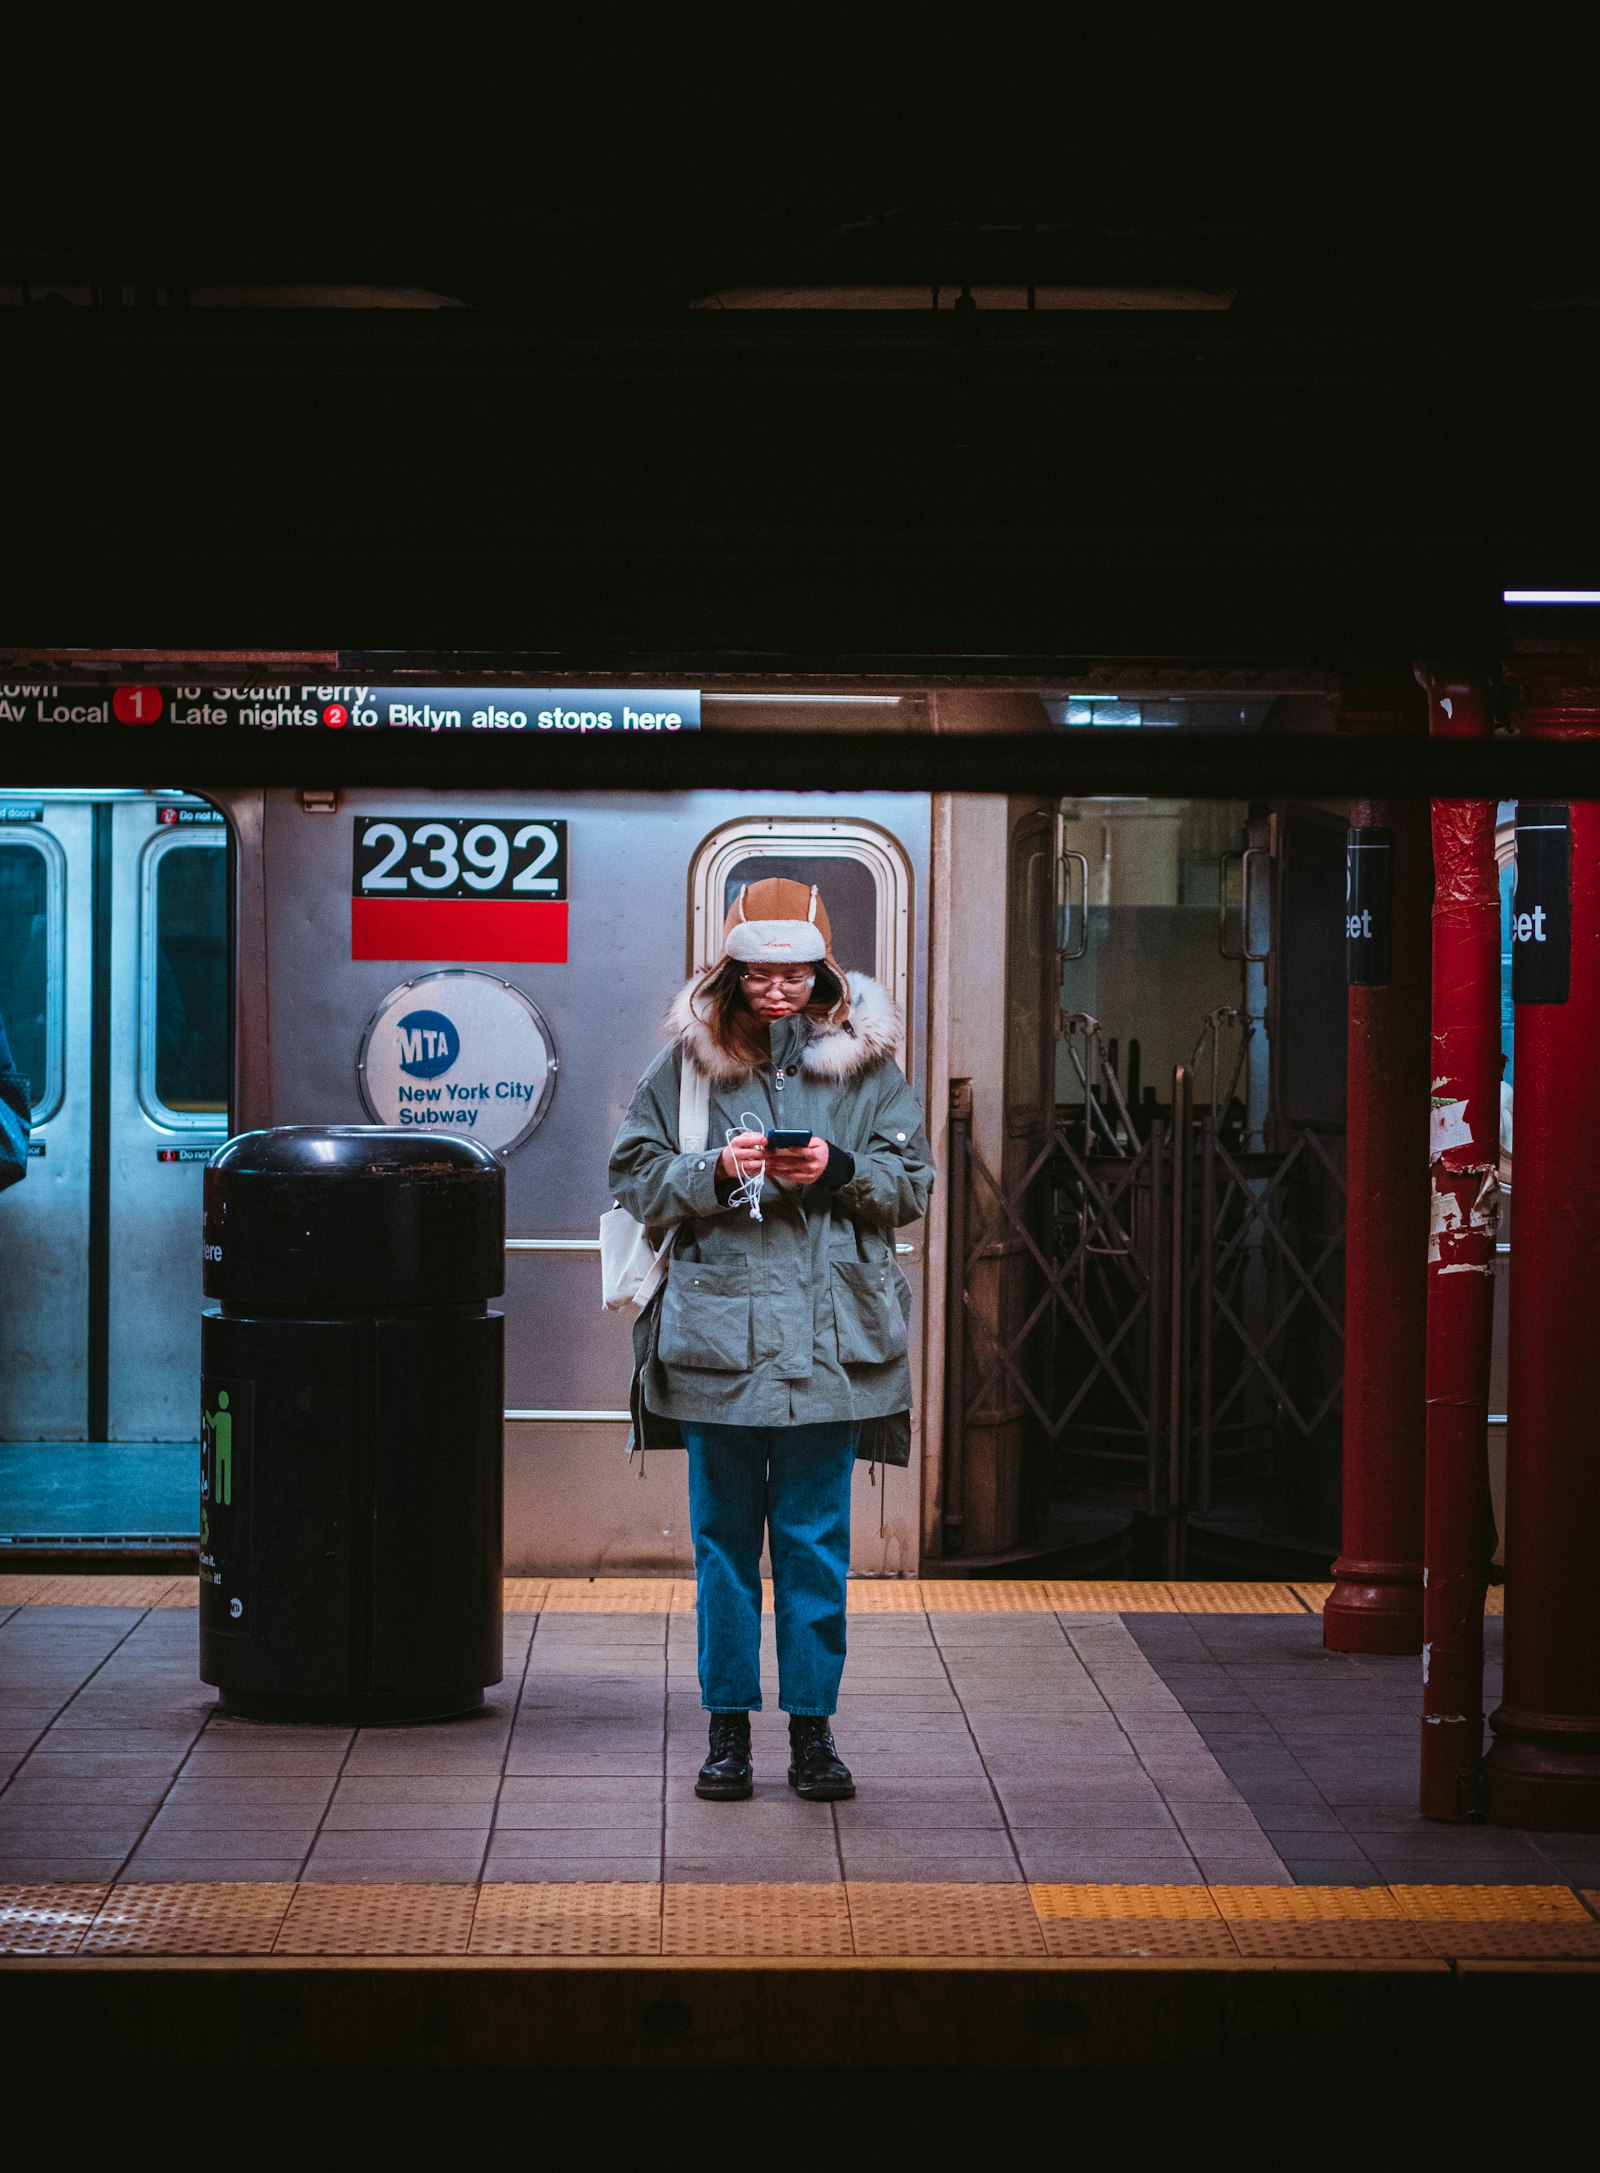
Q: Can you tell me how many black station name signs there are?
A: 2